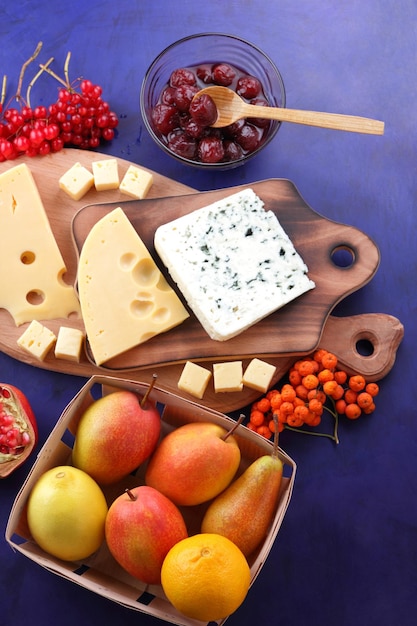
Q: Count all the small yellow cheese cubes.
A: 8